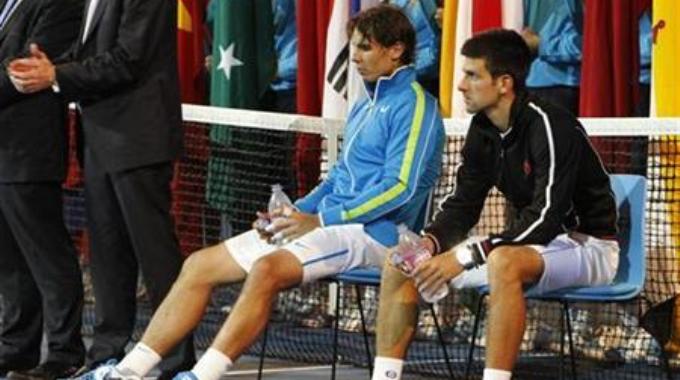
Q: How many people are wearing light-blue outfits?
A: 5